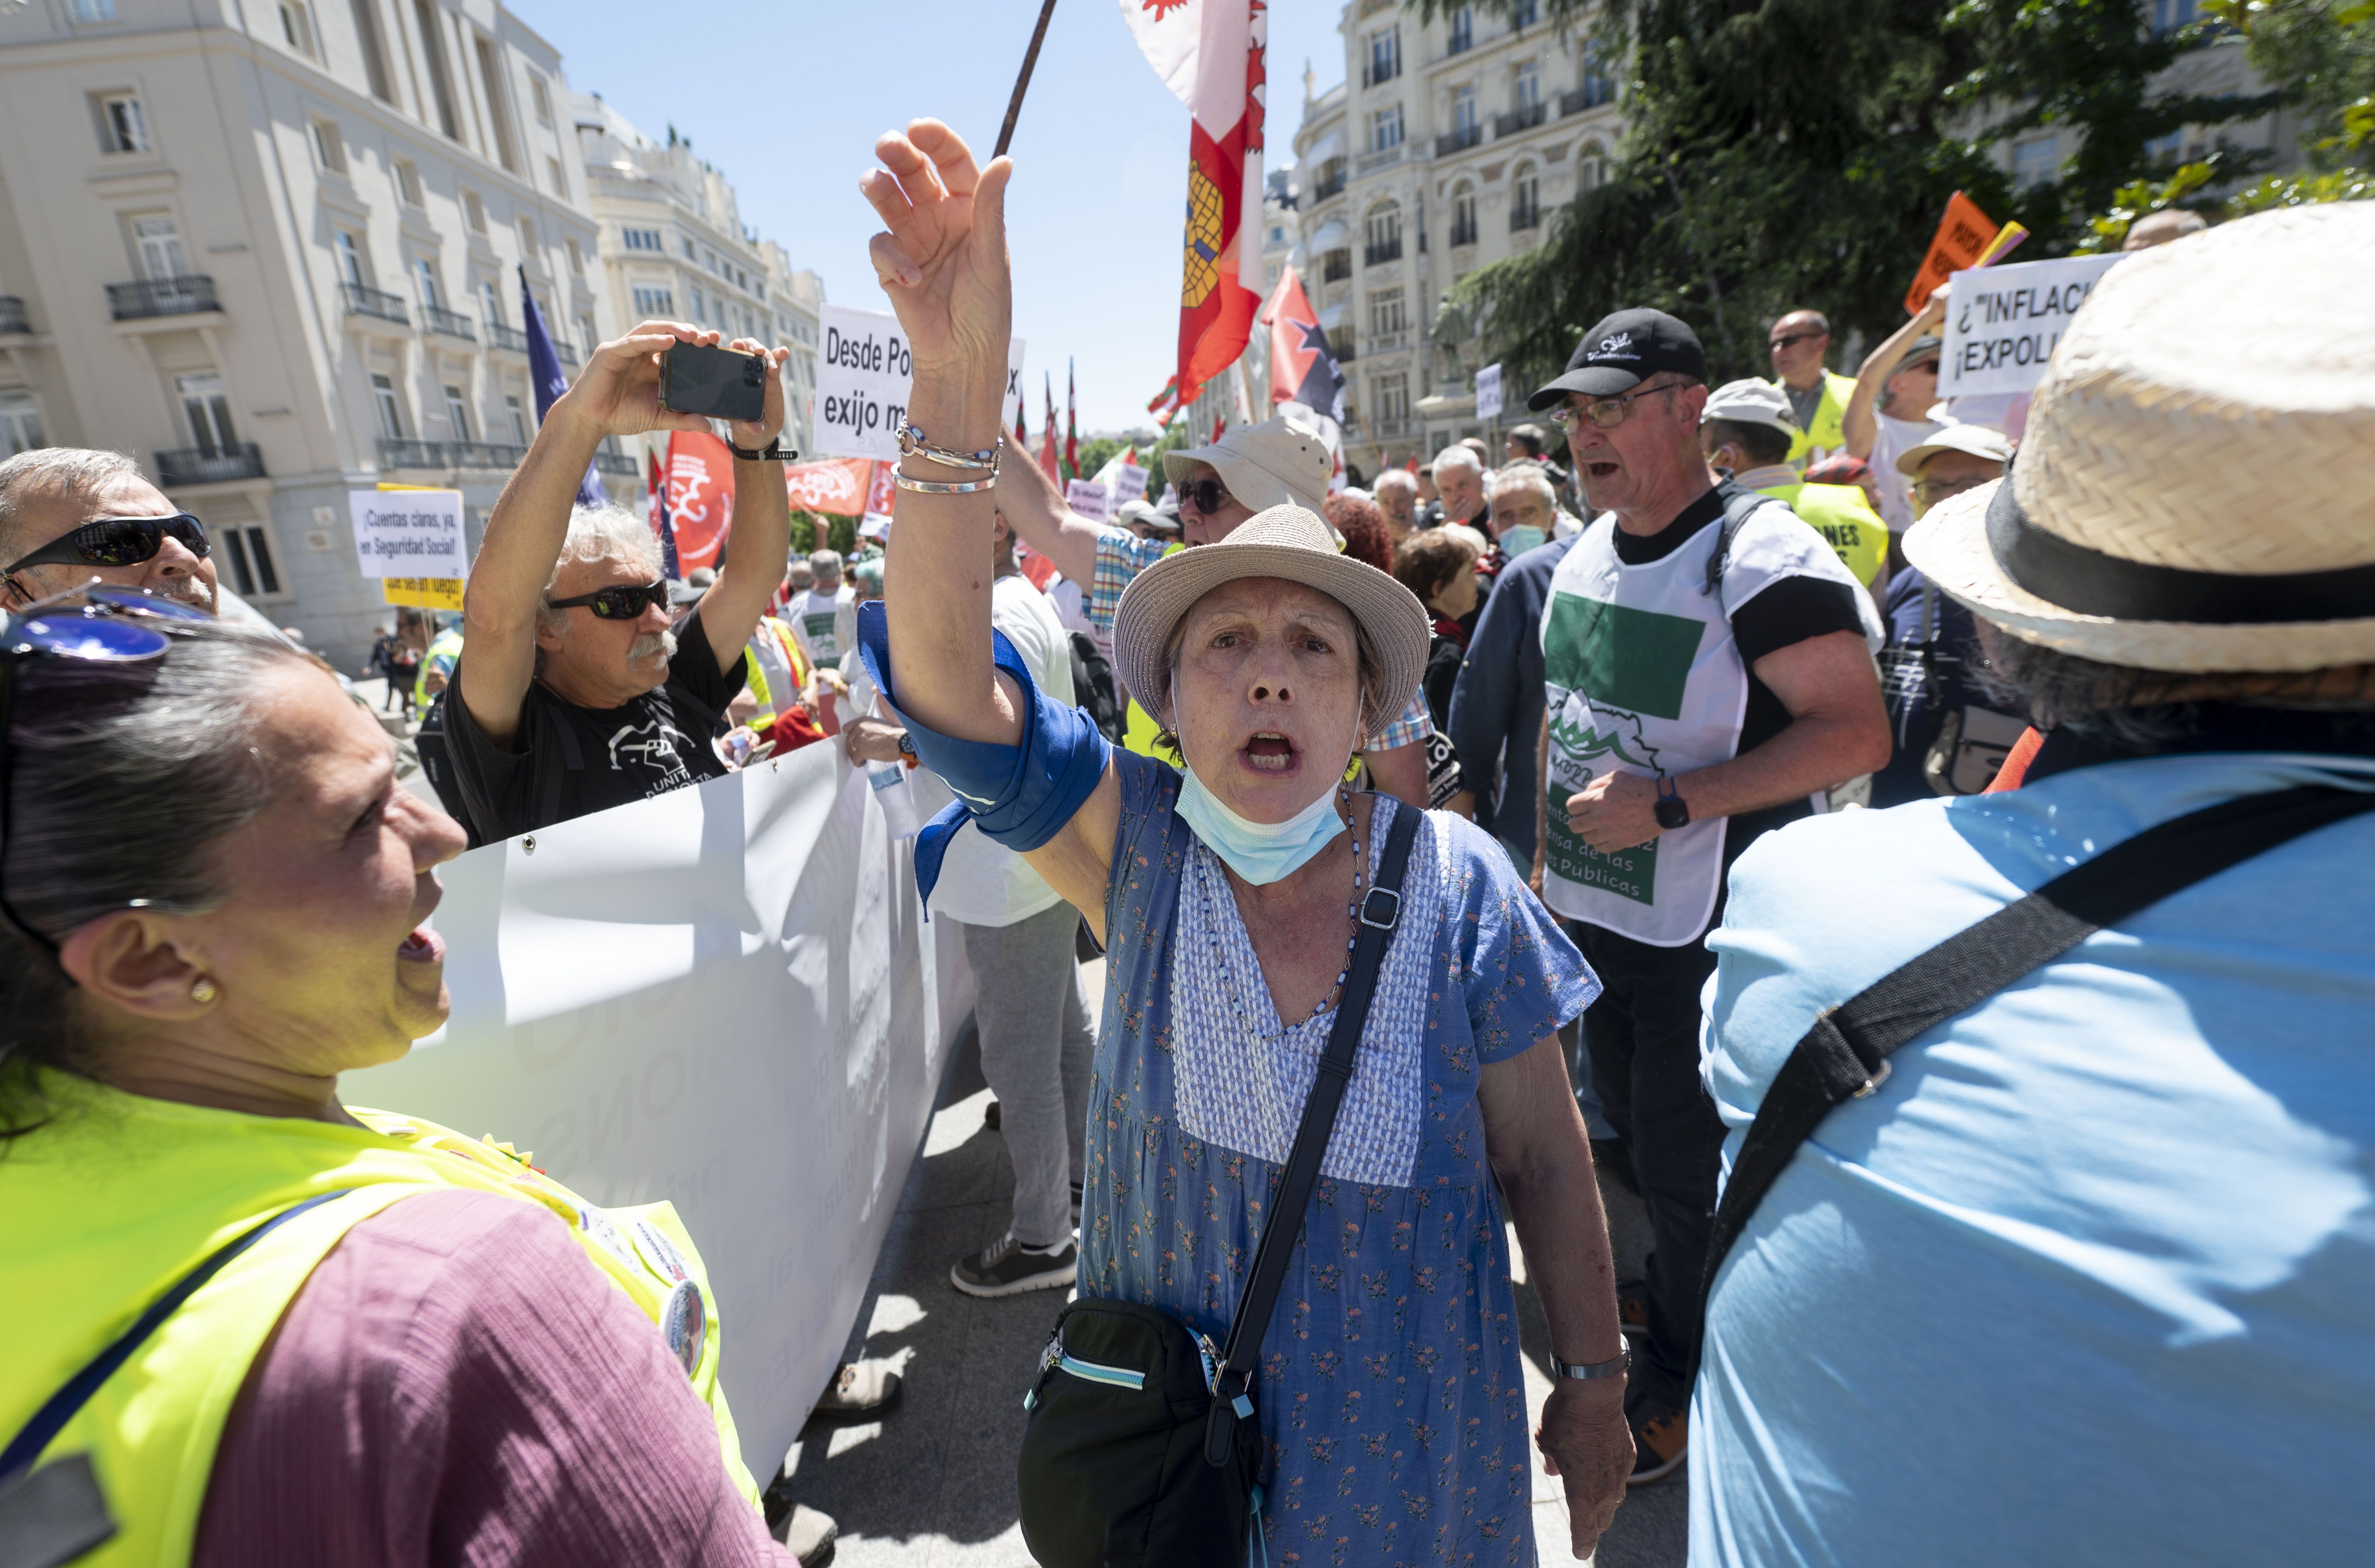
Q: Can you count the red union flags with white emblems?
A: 3